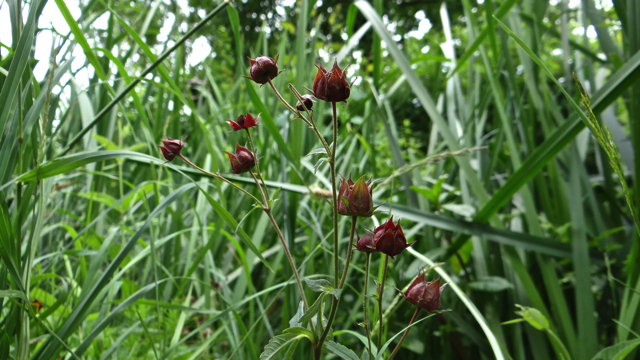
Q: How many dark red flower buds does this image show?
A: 10